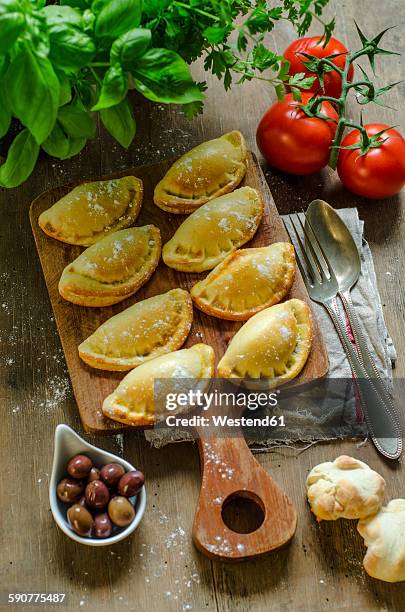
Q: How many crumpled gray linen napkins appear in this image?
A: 1